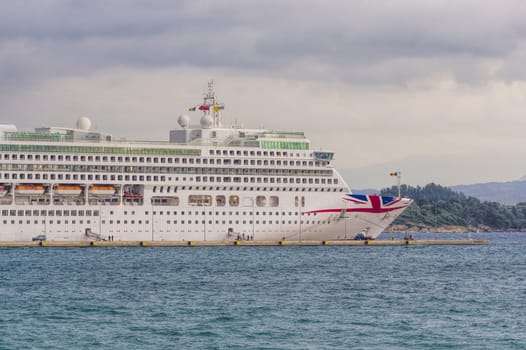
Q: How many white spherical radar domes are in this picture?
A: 3